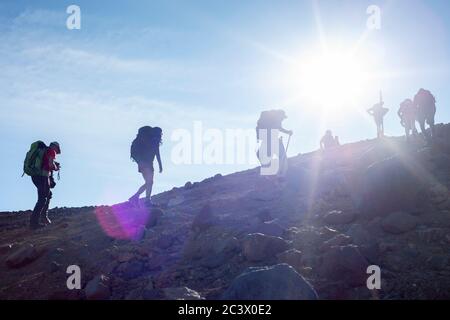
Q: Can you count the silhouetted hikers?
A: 7